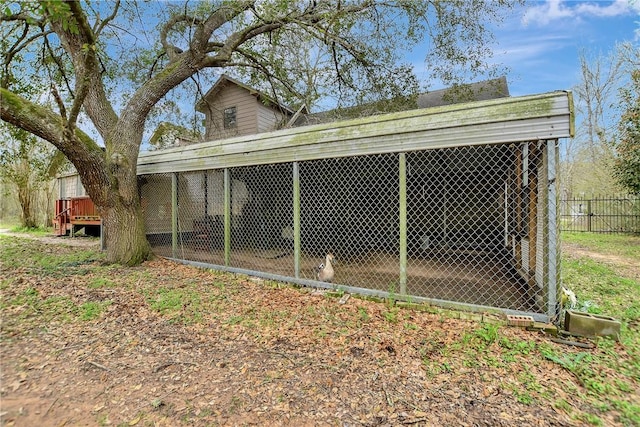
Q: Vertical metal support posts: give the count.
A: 5